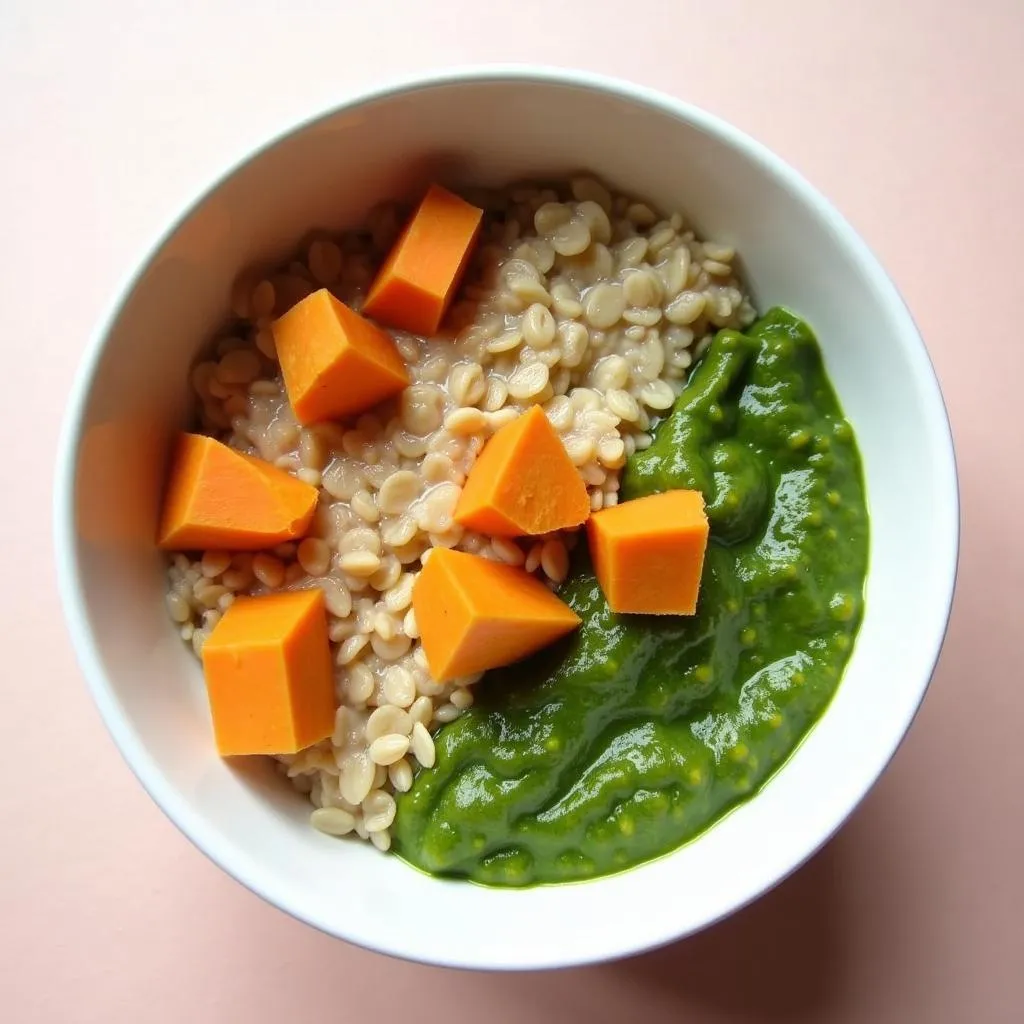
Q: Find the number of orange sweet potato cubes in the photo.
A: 7